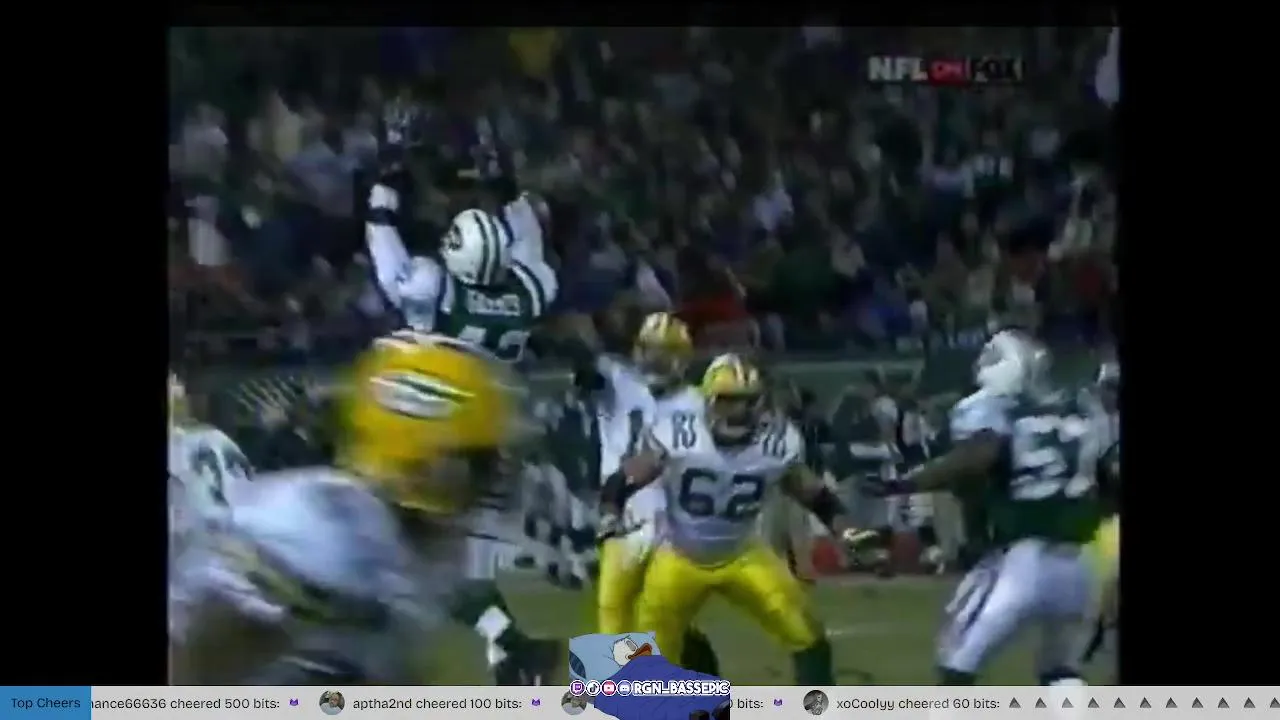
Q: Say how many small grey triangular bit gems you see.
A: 11